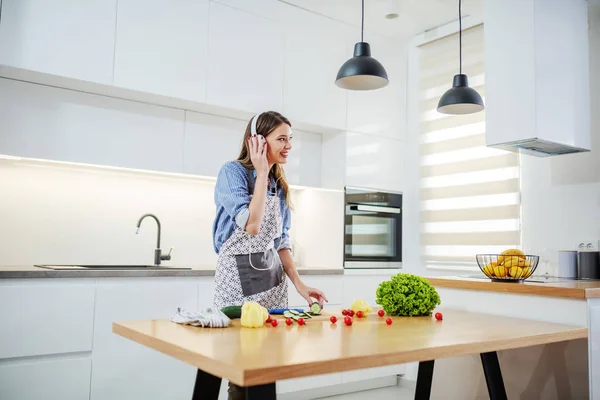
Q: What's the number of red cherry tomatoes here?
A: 12